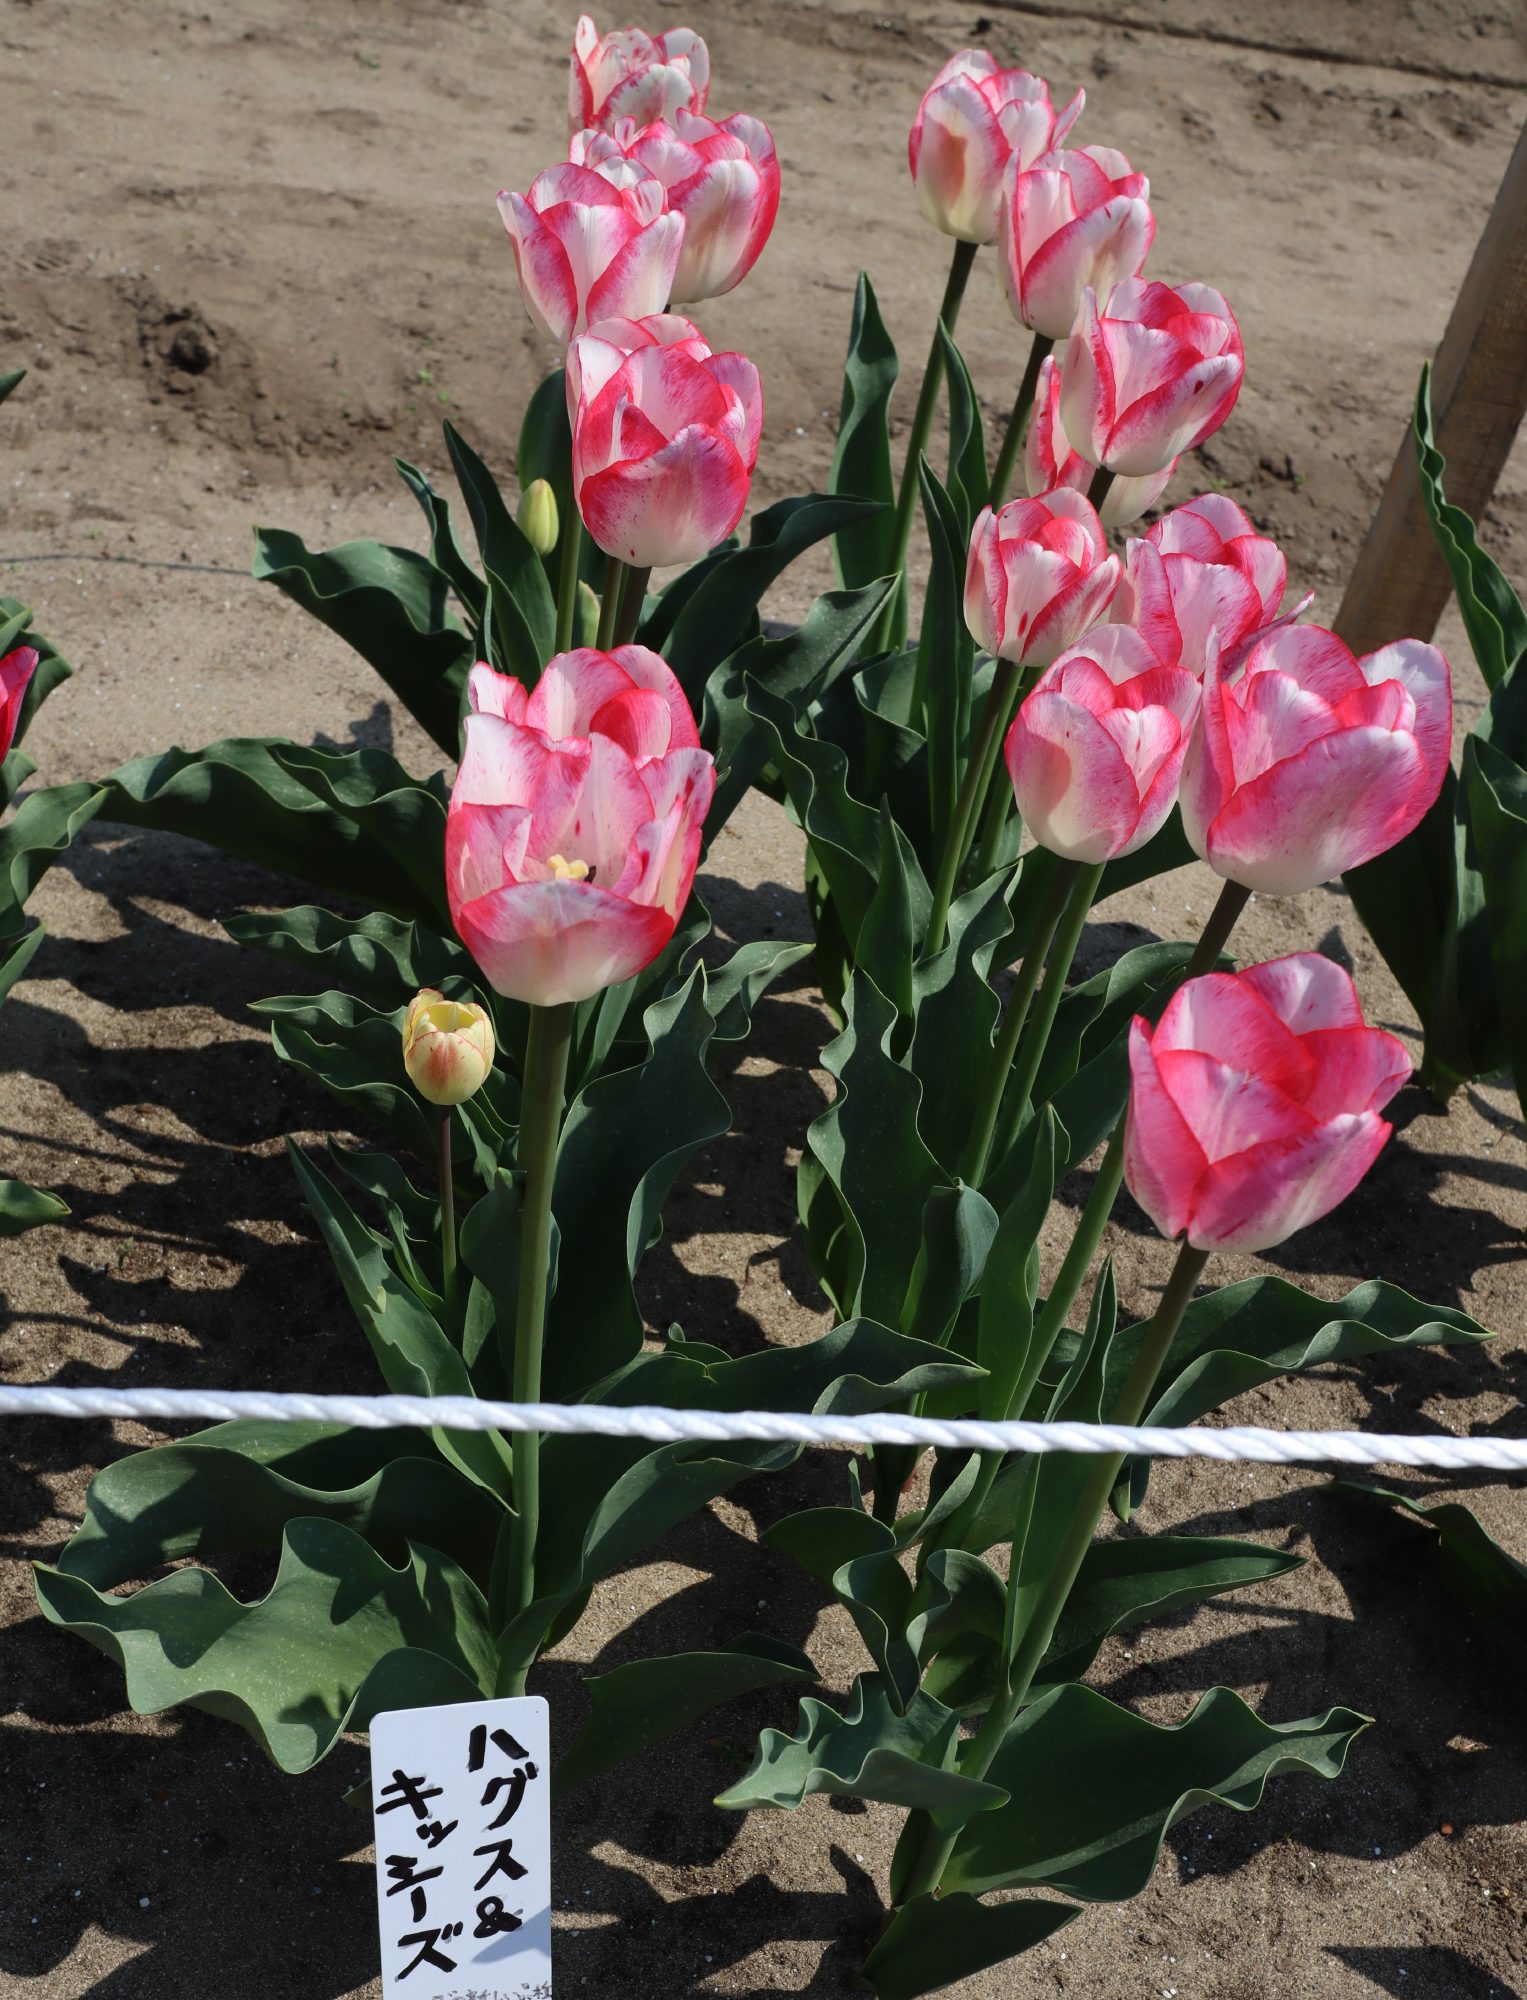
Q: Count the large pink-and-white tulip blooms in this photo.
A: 14